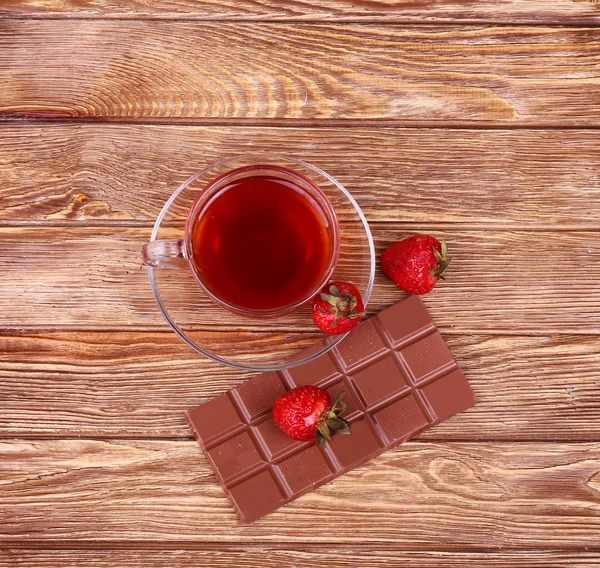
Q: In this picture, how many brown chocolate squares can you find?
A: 15